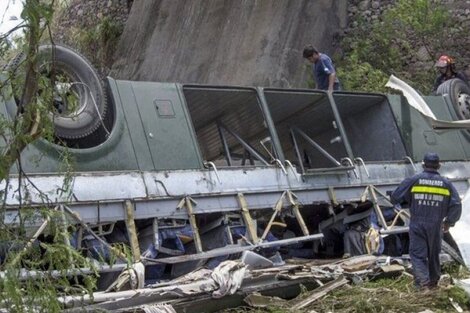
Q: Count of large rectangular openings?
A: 3